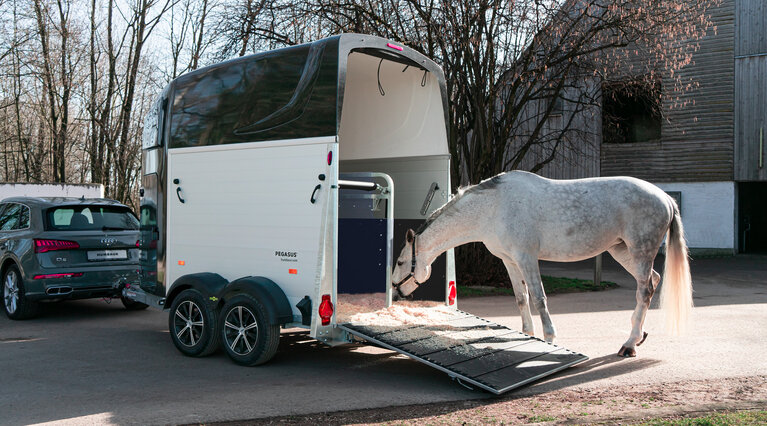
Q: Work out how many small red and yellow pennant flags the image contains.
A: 0